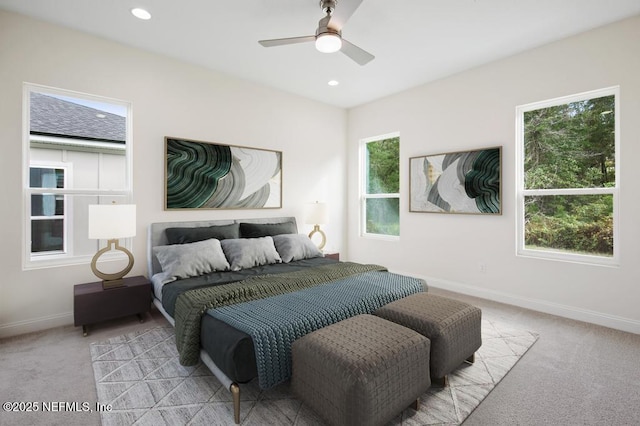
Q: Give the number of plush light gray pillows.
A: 3